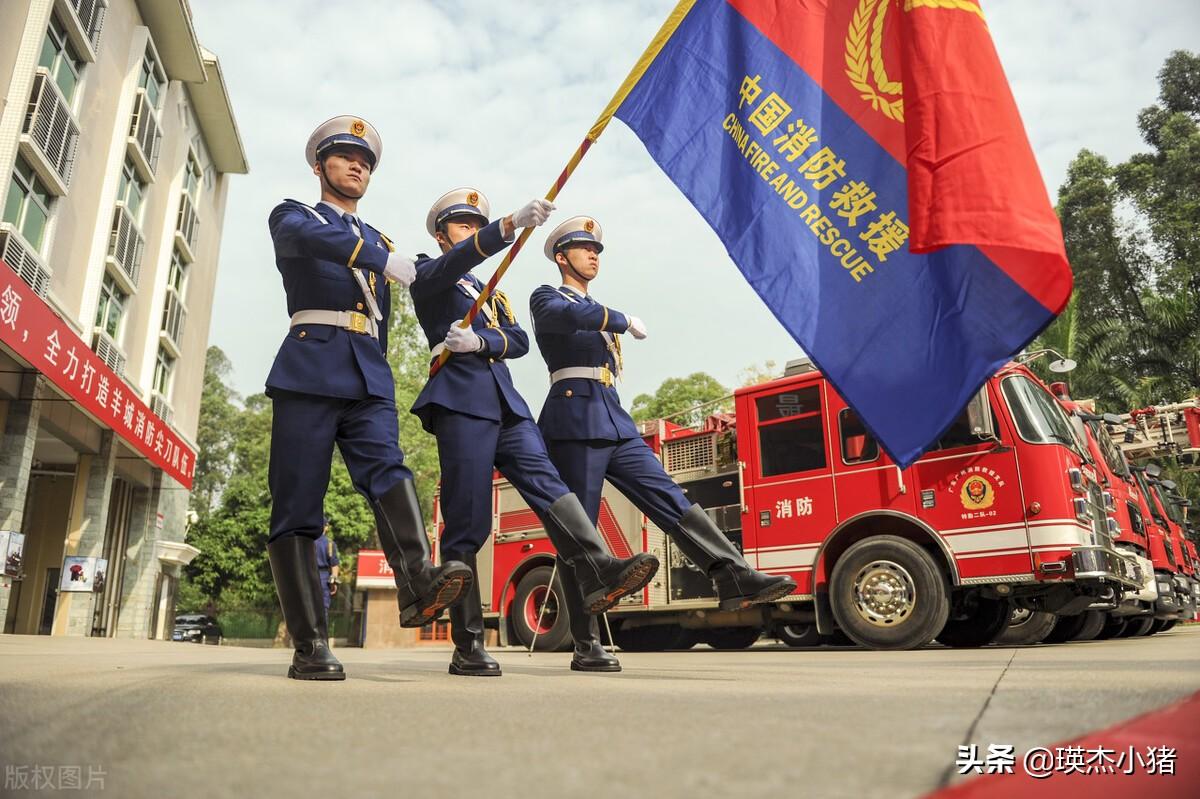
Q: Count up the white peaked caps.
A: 3